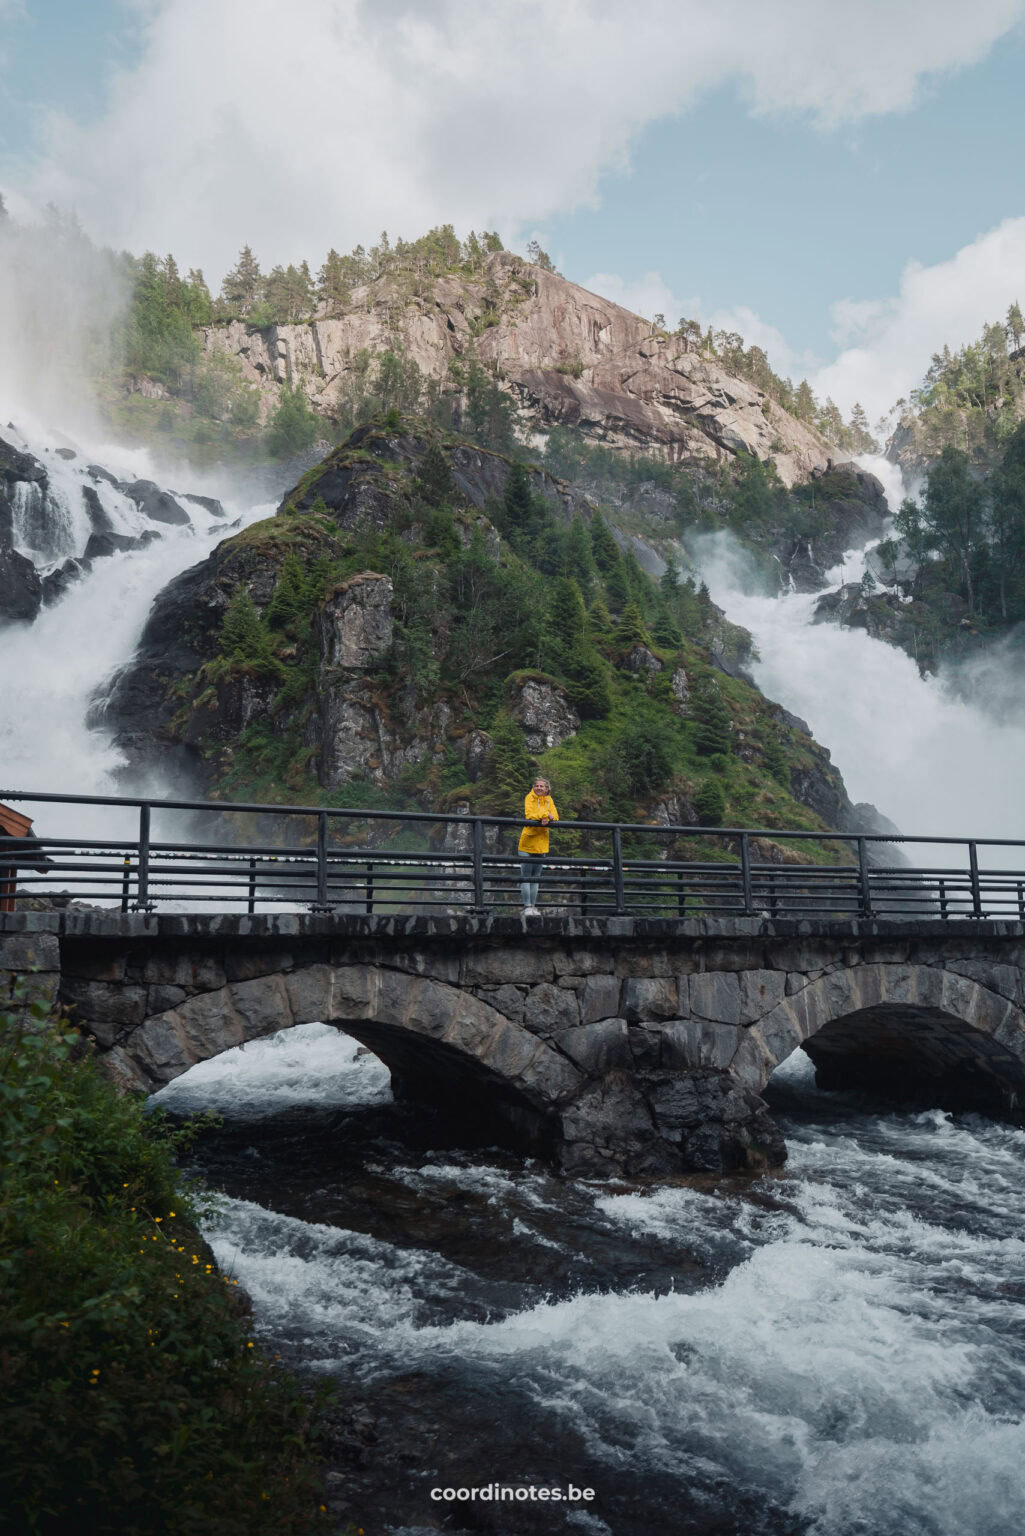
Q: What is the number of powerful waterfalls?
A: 2